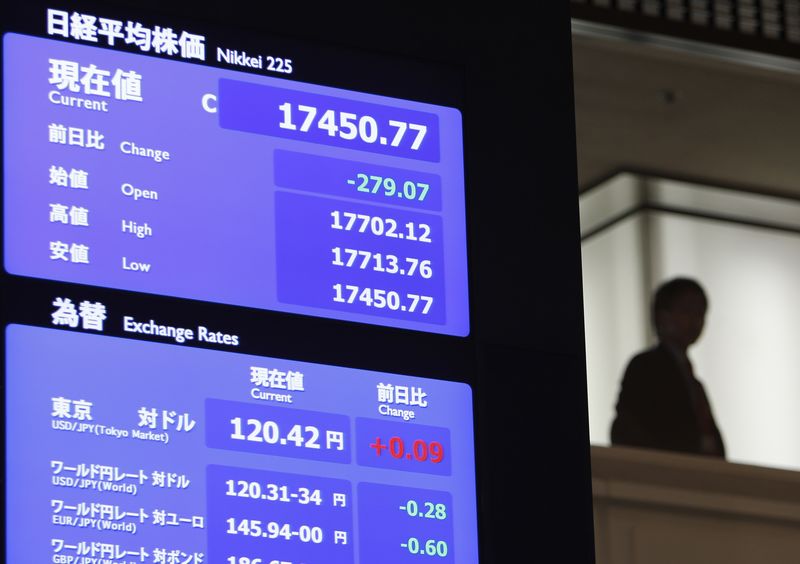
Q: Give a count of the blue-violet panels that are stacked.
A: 2